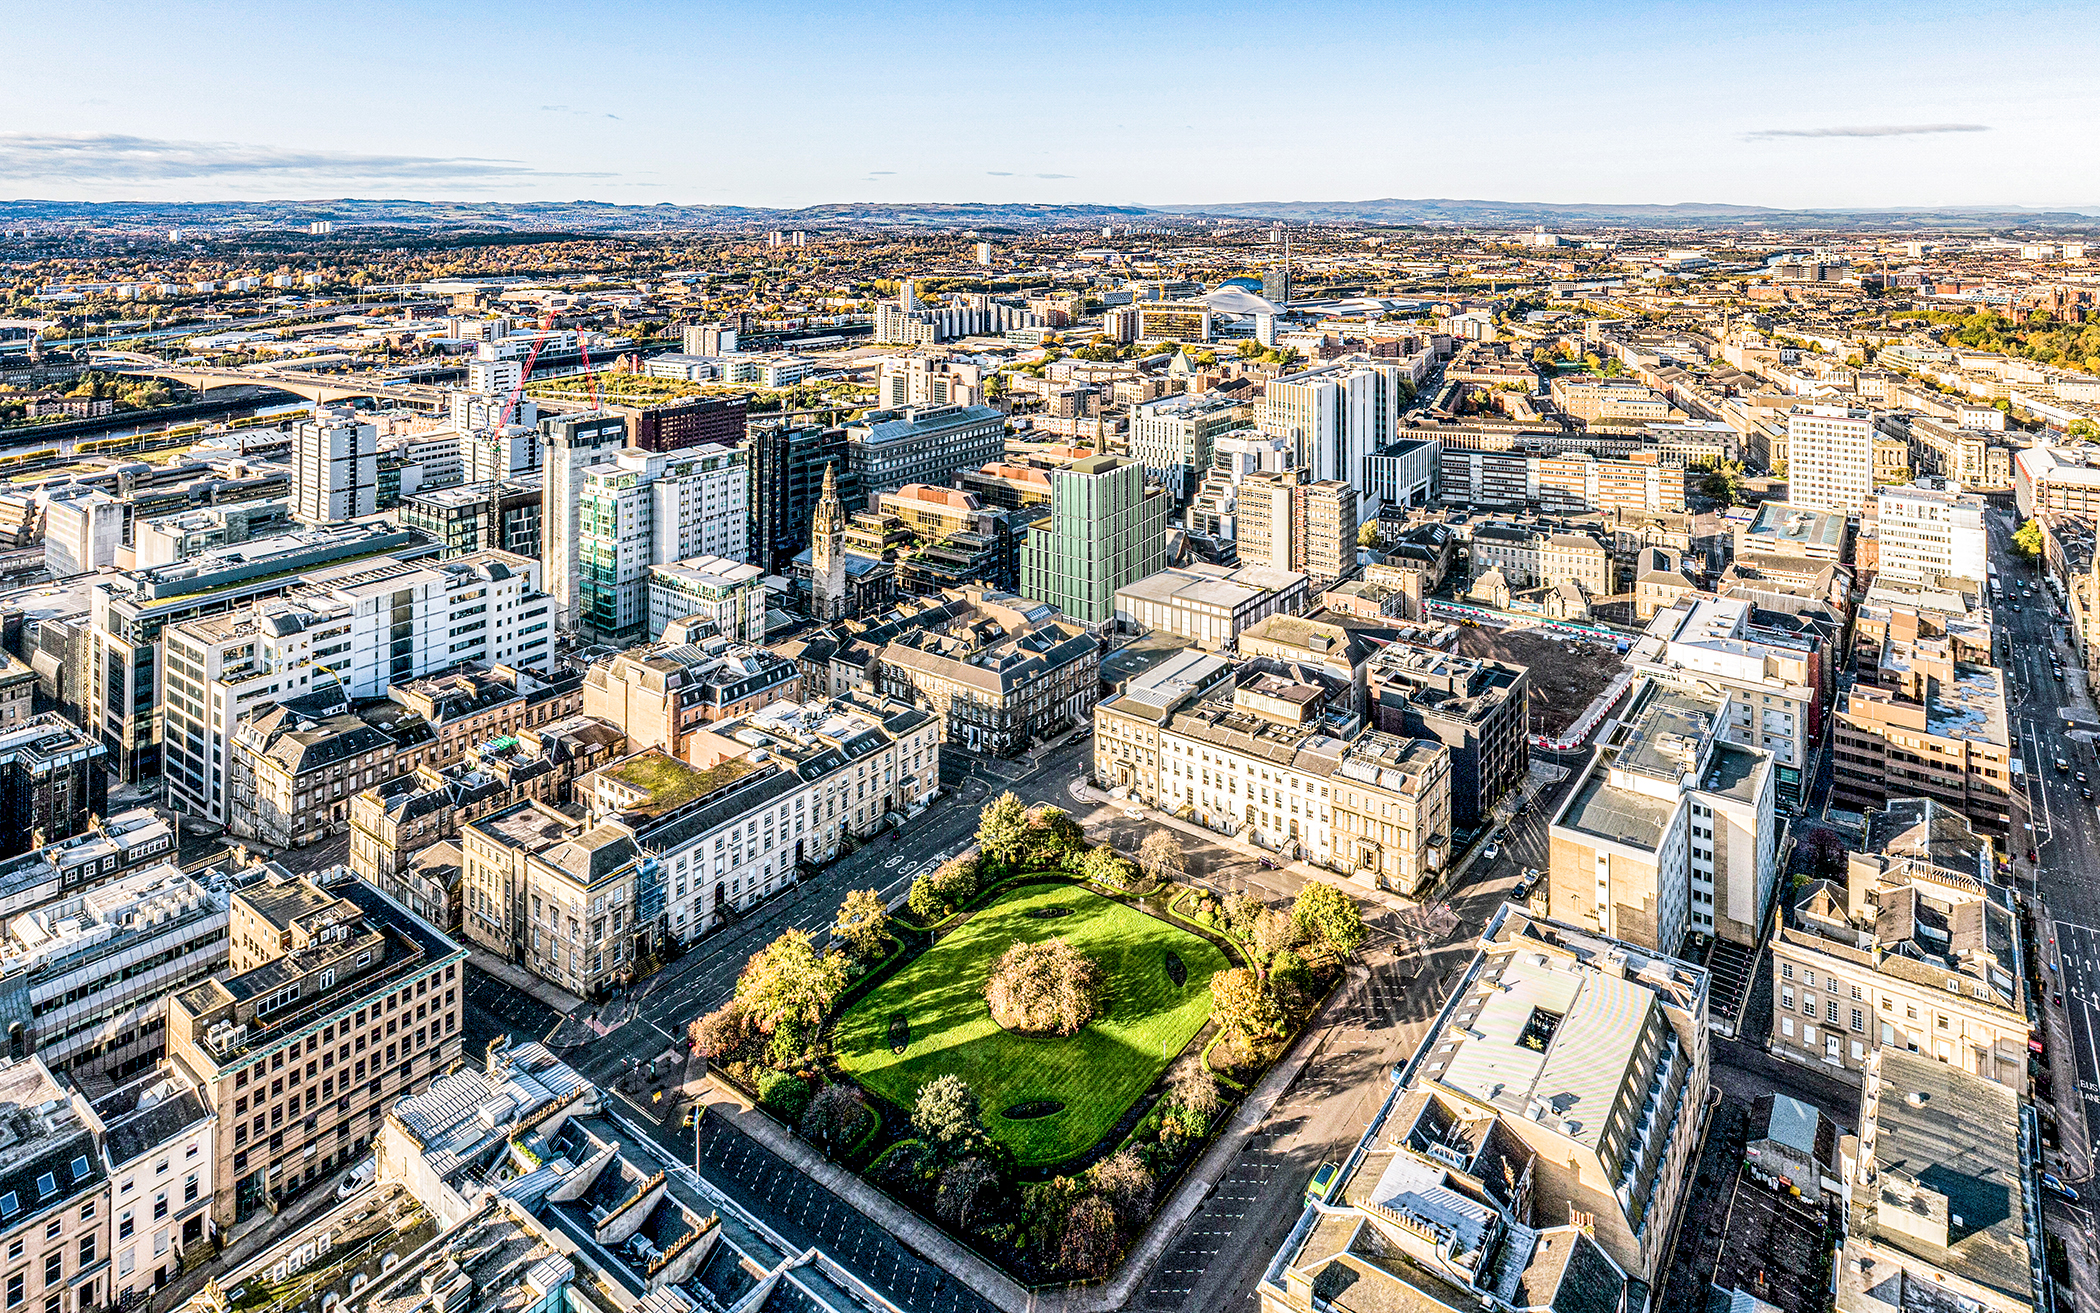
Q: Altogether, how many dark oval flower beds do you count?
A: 4